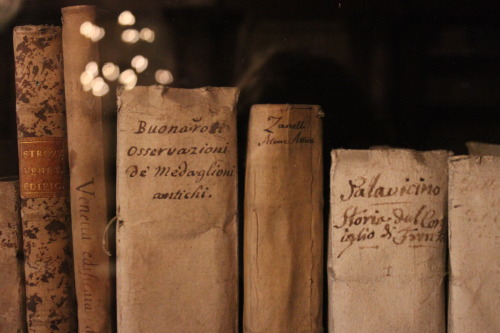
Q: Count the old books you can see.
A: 7